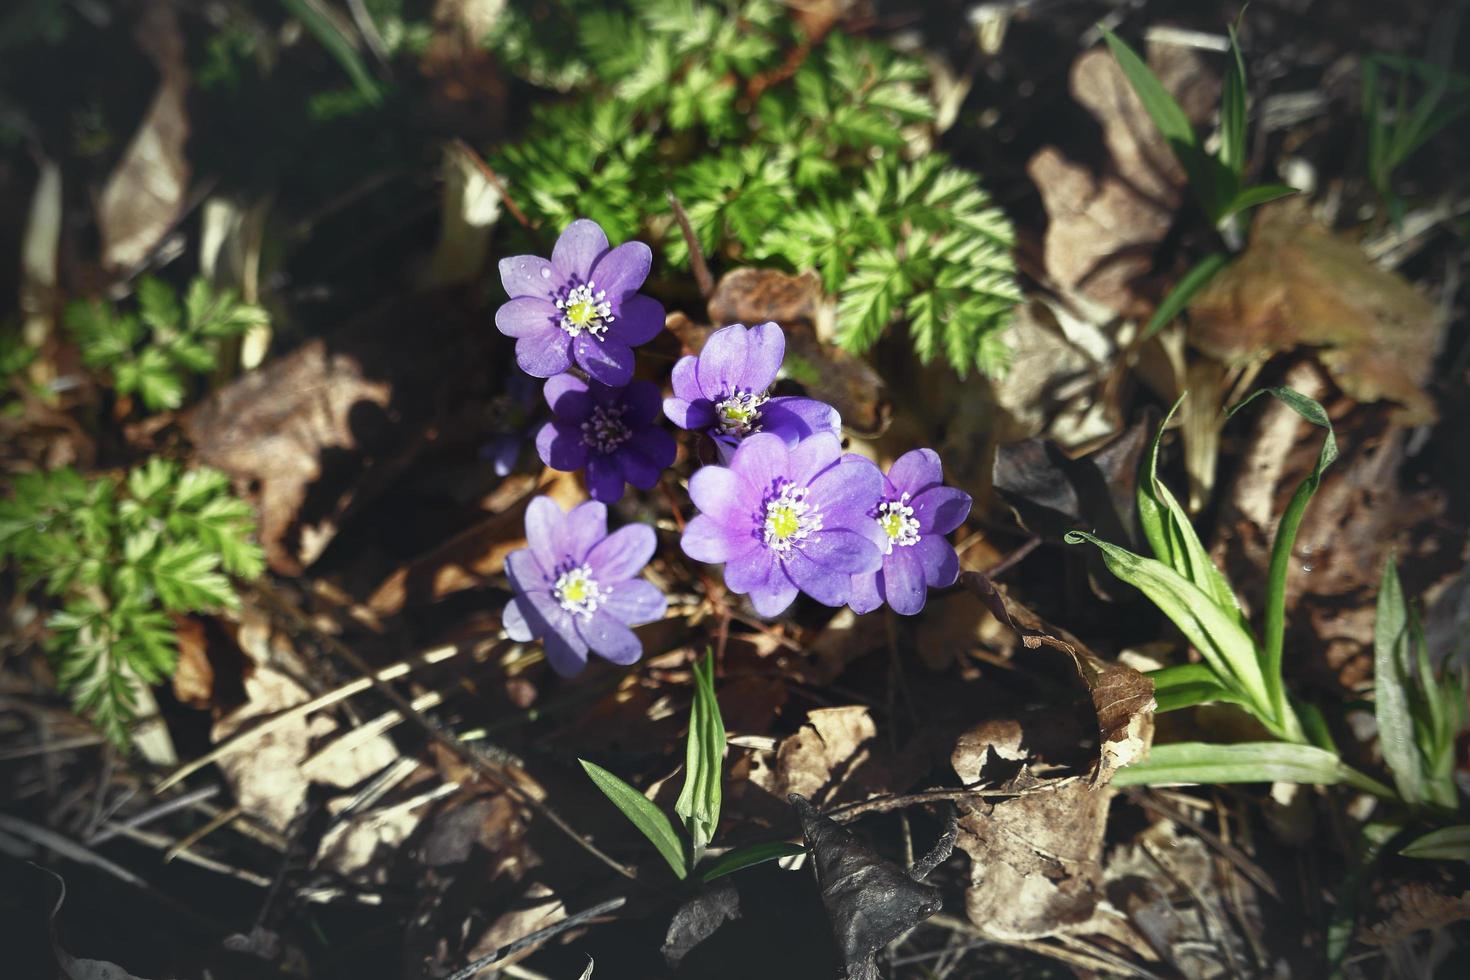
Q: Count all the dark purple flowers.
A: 1